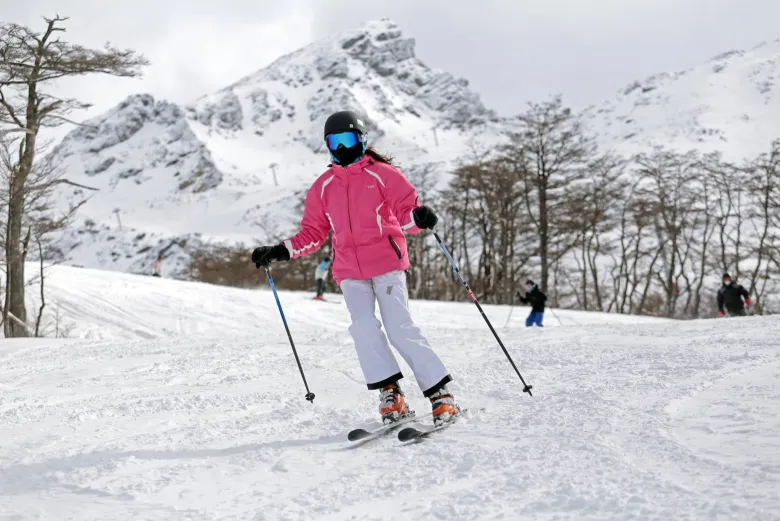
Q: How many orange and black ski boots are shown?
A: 2